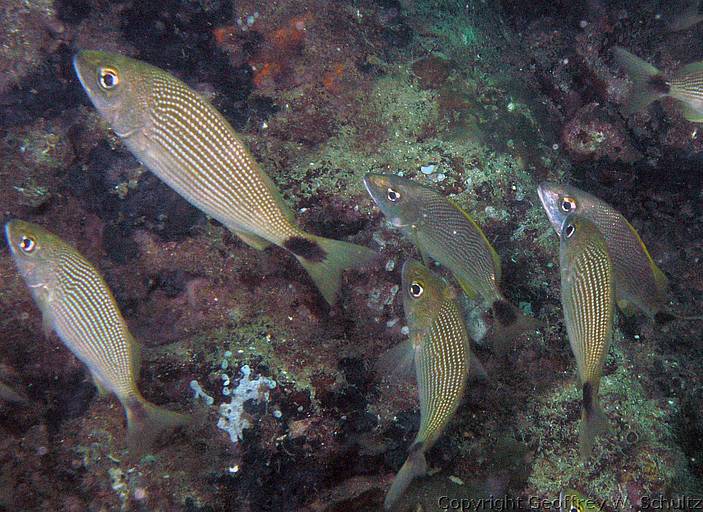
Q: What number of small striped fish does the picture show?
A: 7